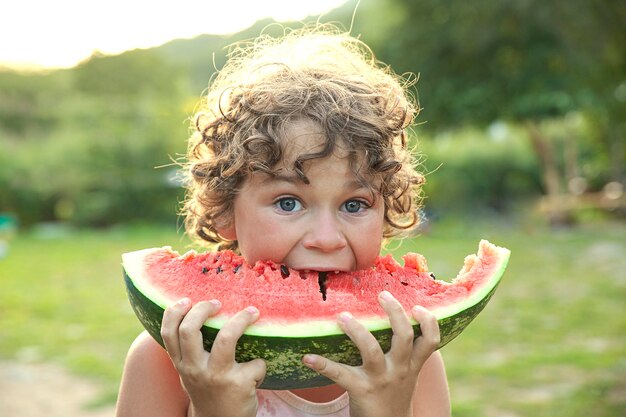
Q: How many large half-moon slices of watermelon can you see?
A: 1